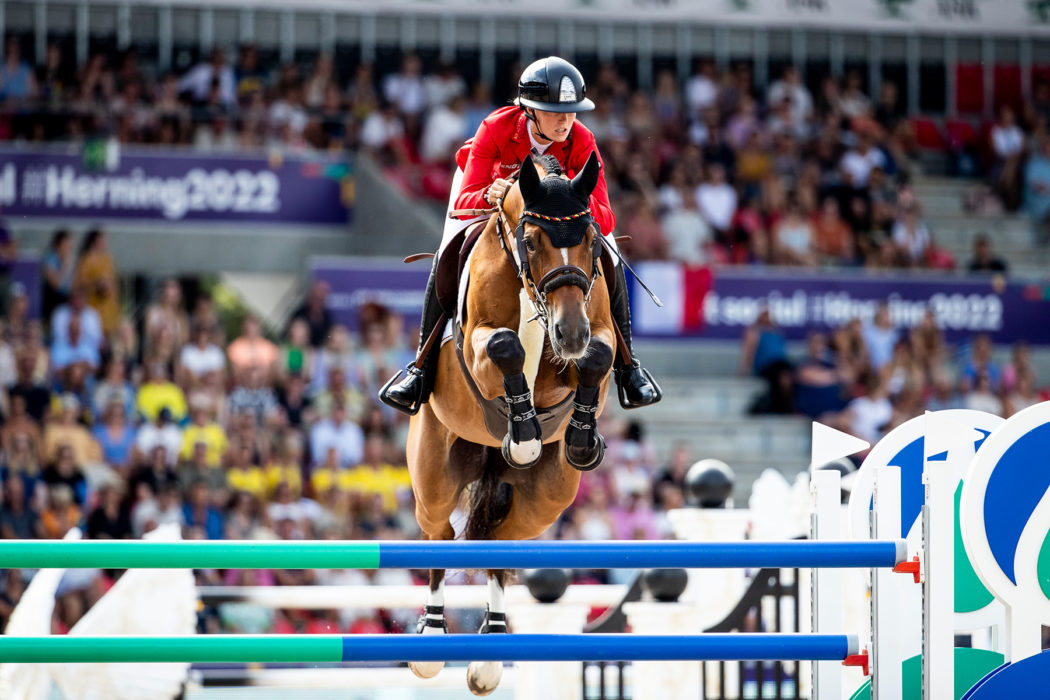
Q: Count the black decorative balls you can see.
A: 3